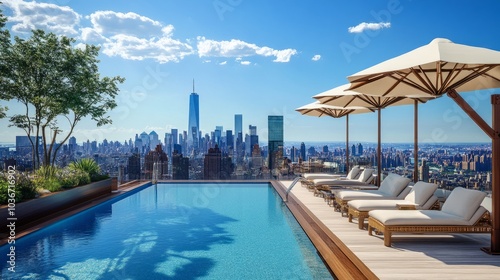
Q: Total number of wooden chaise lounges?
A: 5